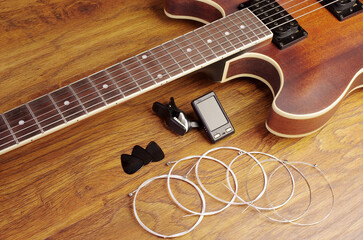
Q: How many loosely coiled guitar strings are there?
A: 6